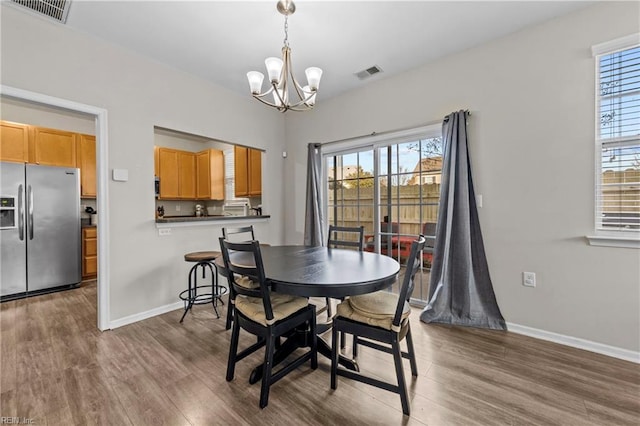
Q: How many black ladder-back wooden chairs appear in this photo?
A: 4